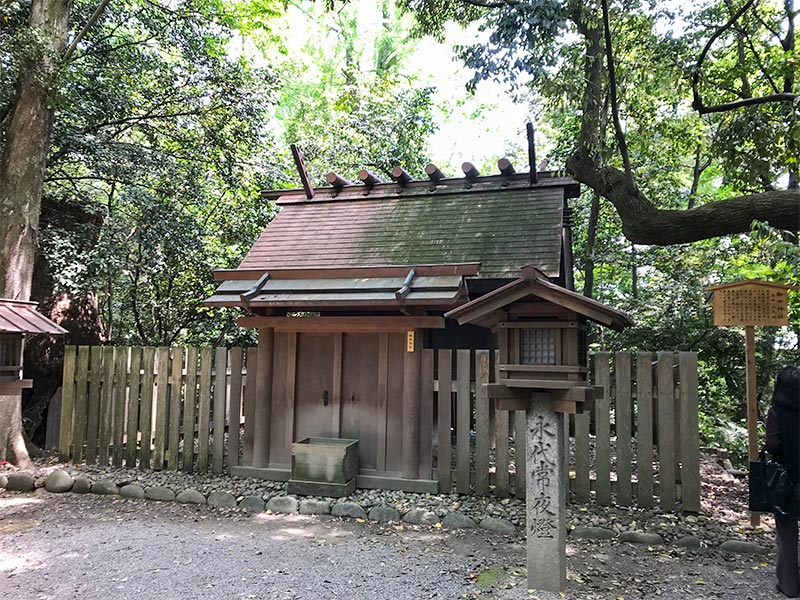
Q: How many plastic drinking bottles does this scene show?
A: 0